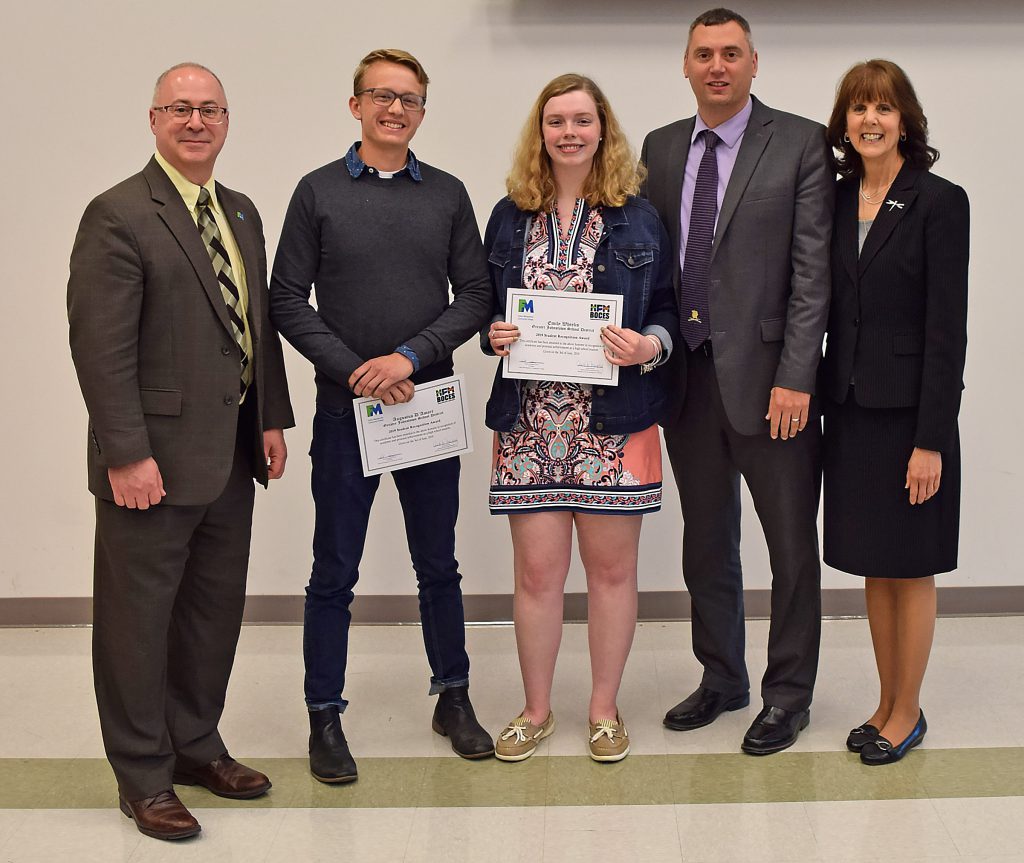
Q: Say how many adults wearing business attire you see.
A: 3